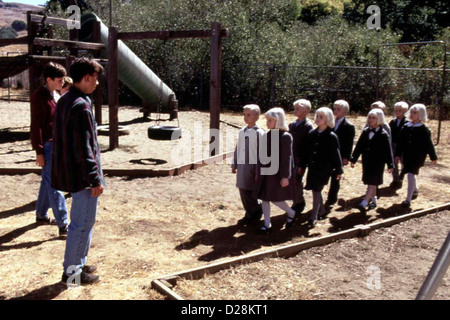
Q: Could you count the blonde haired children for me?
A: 9